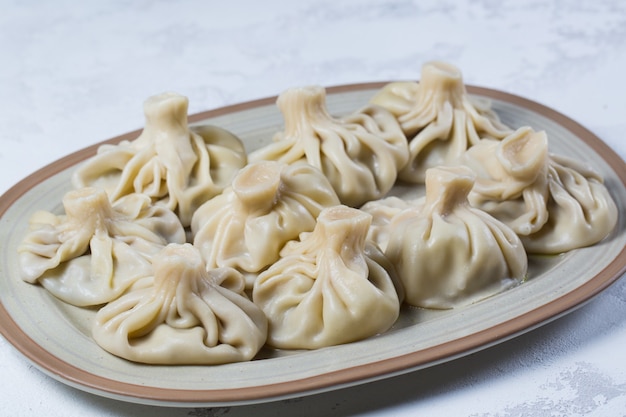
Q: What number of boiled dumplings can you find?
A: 9